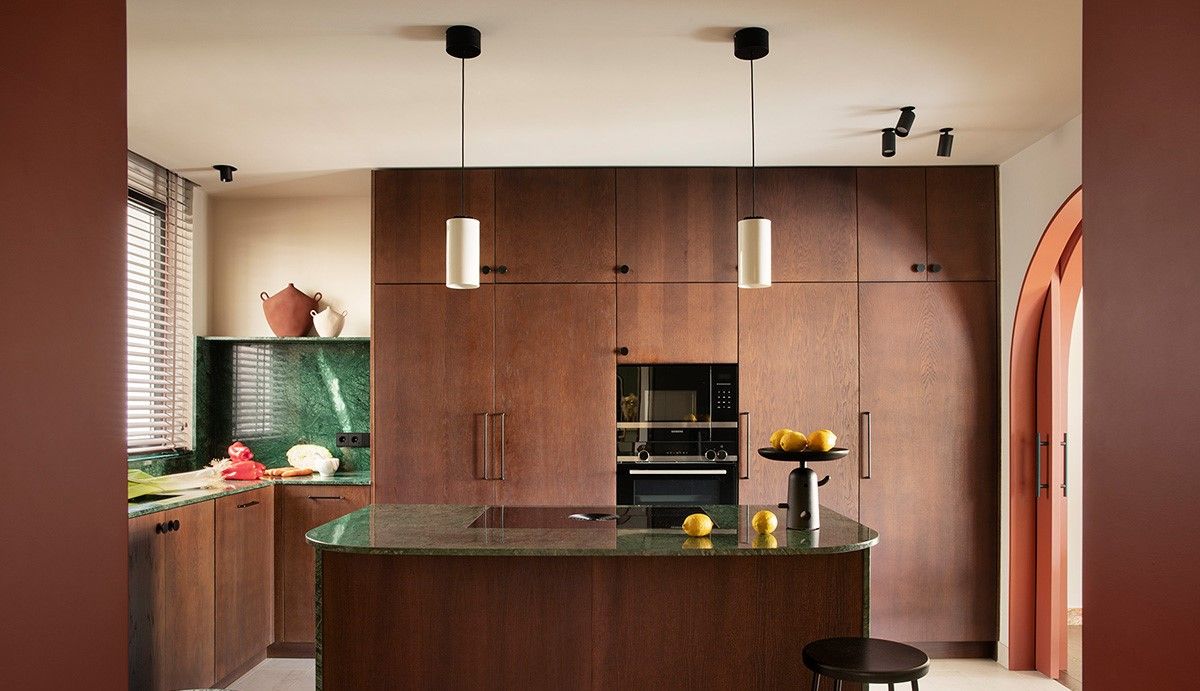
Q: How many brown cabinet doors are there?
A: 15